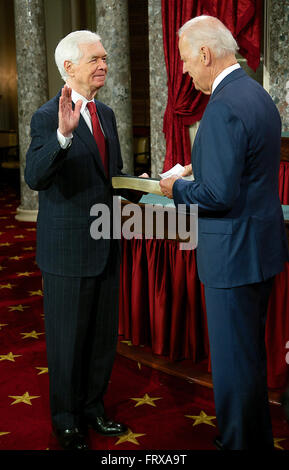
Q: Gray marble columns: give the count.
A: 4